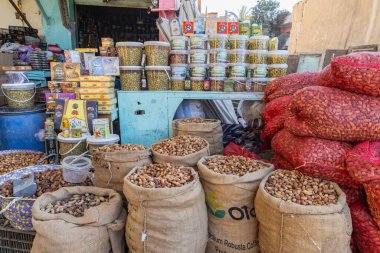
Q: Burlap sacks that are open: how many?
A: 7